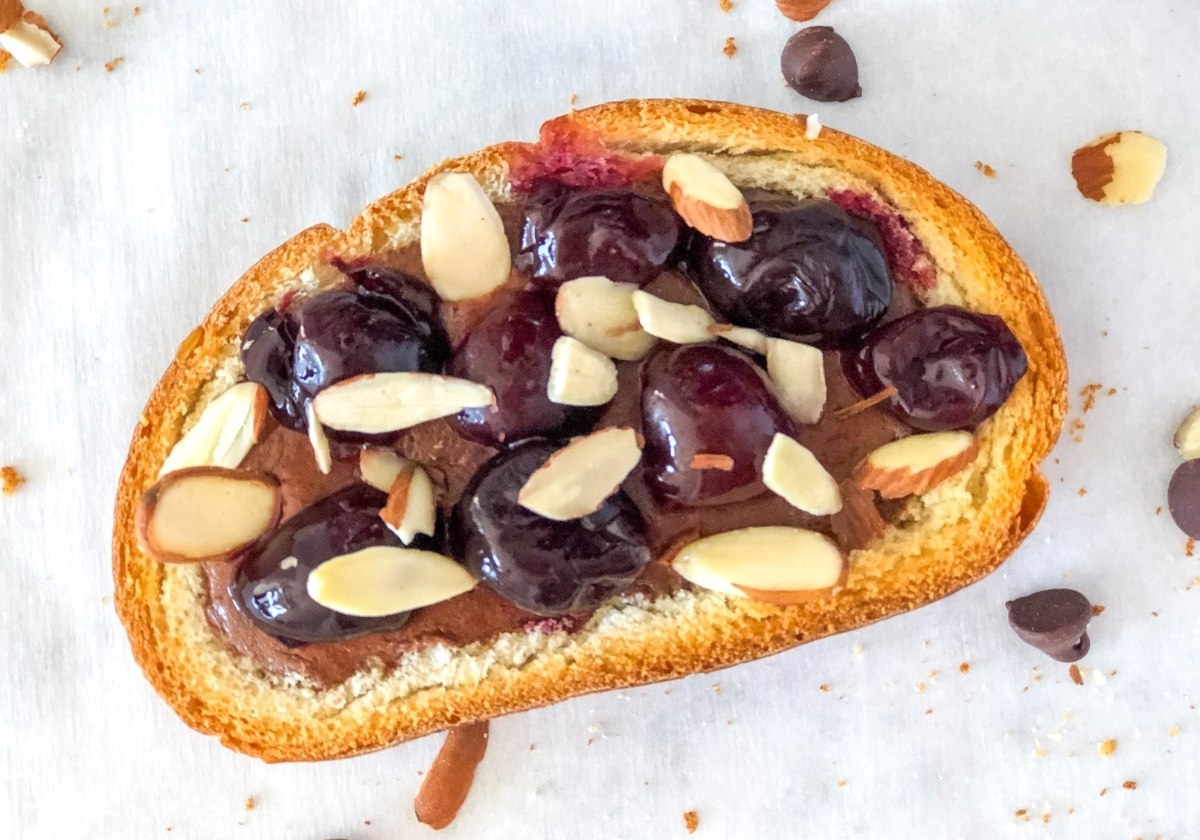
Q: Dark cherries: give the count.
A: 8